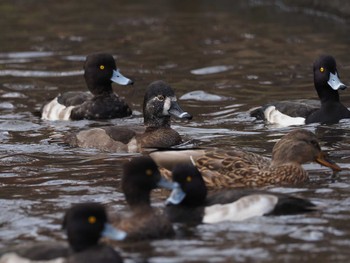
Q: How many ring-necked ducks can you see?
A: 1